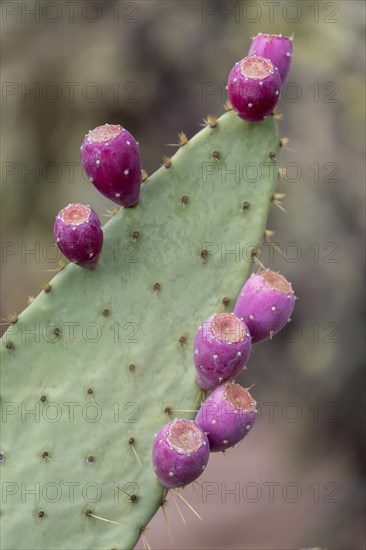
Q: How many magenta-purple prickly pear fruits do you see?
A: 8